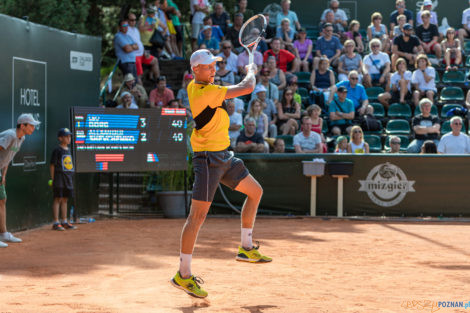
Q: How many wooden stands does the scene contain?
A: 2